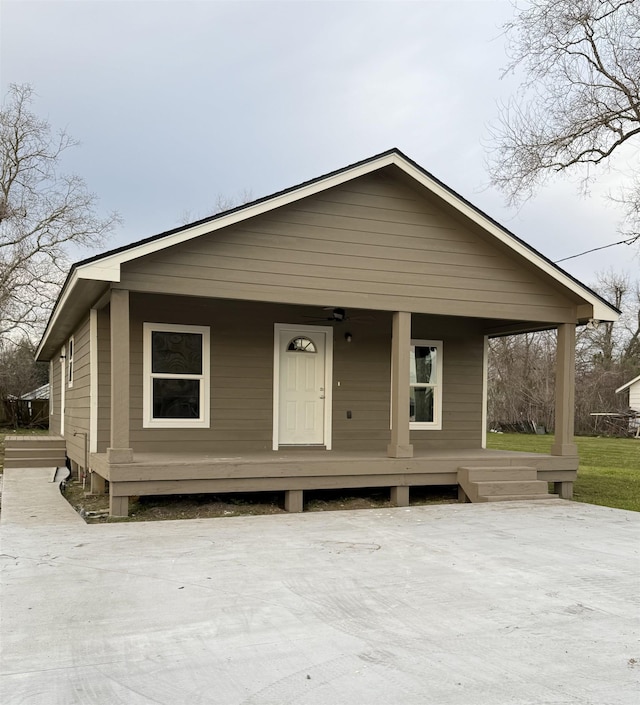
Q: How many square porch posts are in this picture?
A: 3